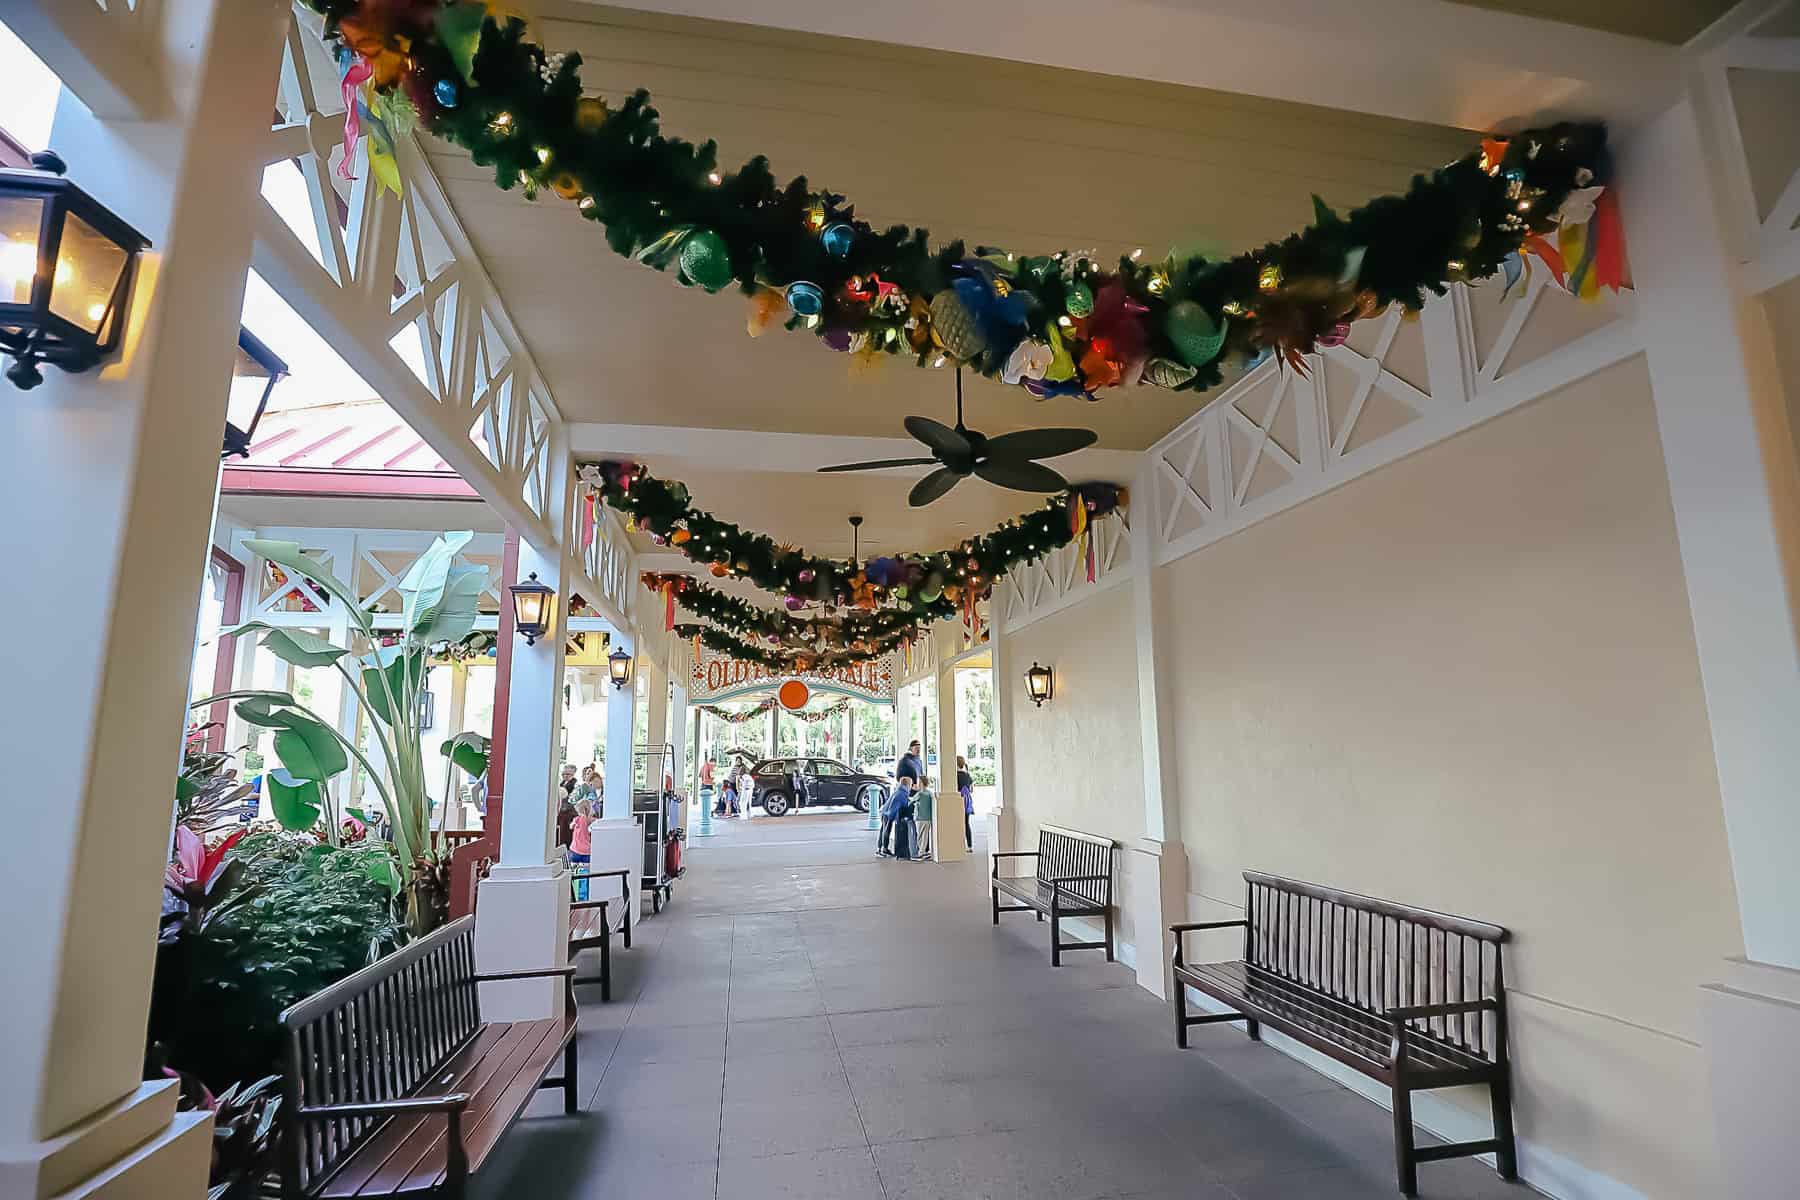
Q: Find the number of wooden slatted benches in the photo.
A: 4